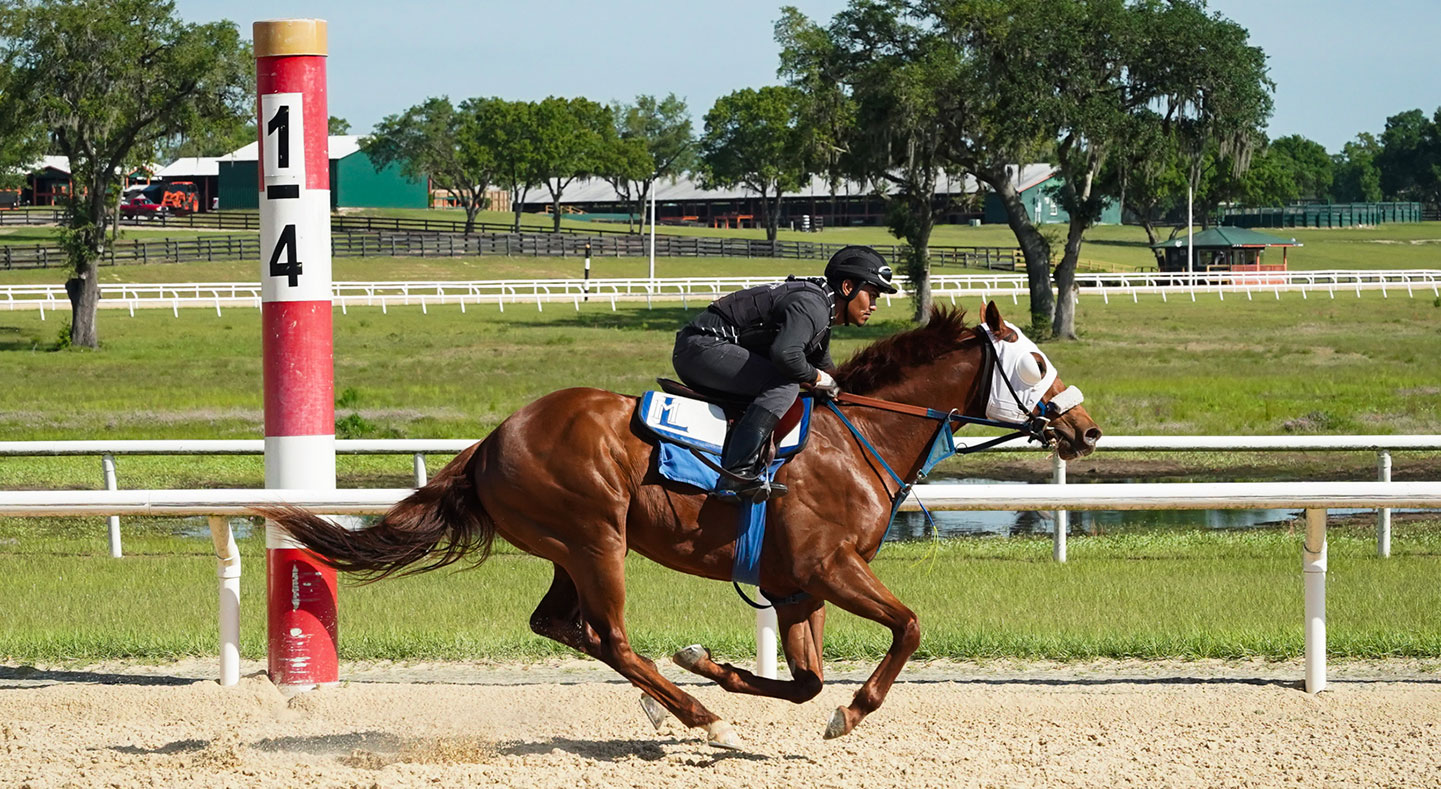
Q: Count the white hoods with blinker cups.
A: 1